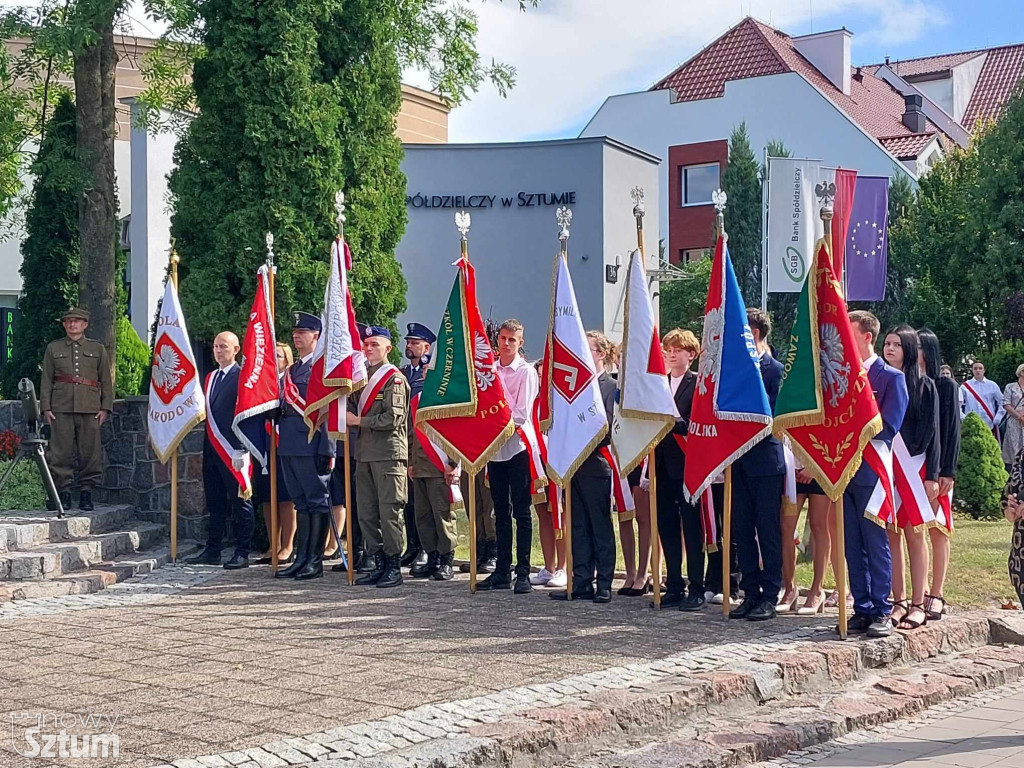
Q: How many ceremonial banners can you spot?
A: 8